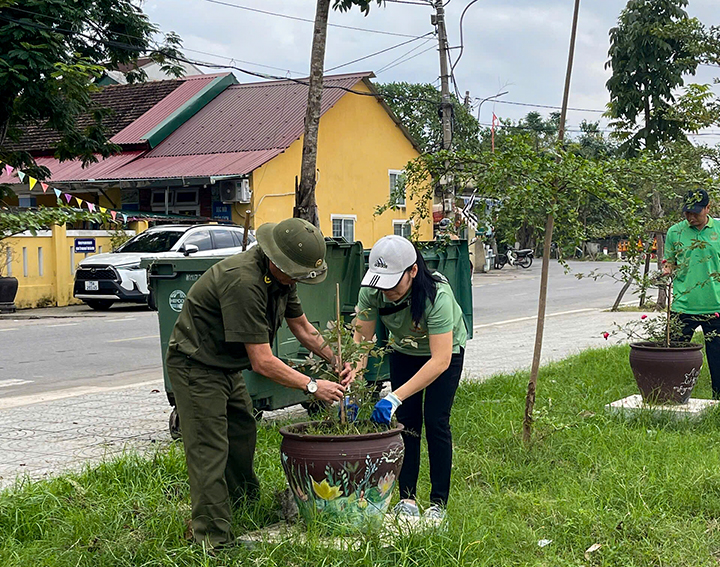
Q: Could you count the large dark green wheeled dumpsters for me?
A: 2